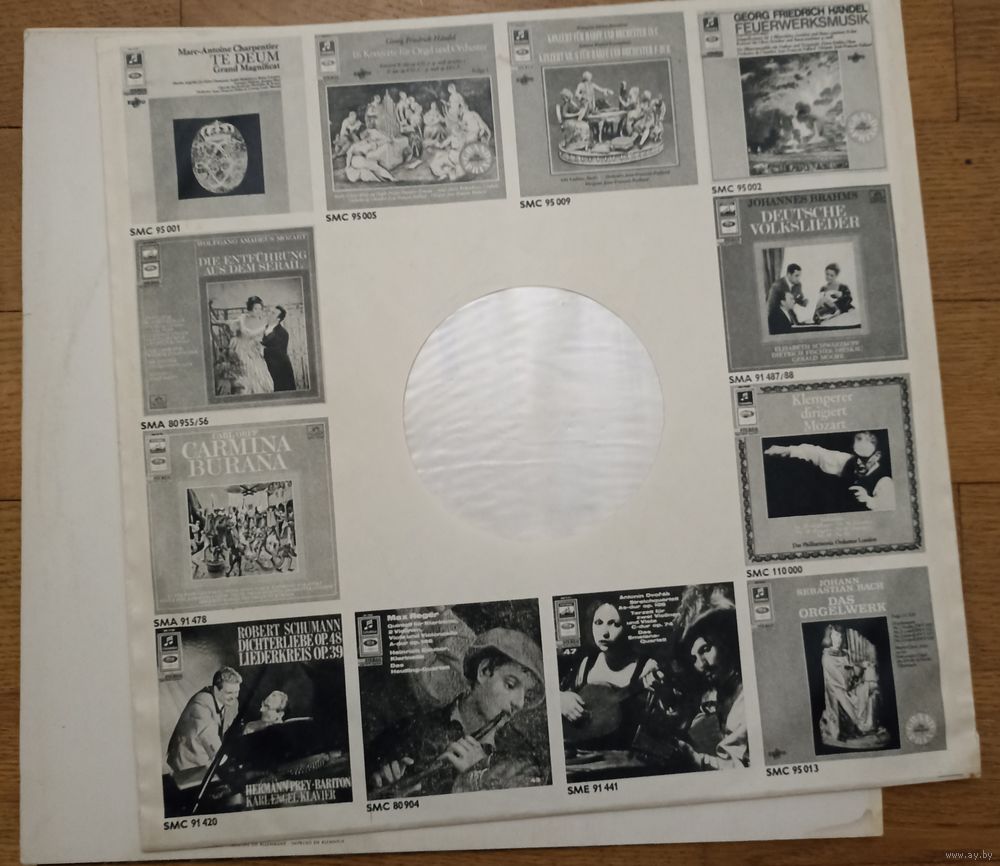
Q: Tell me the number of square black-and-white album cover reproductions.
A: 12